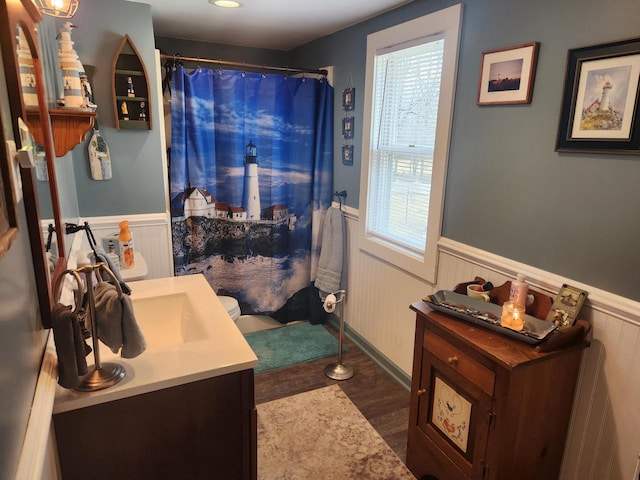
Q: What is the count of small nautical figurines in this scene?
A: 3